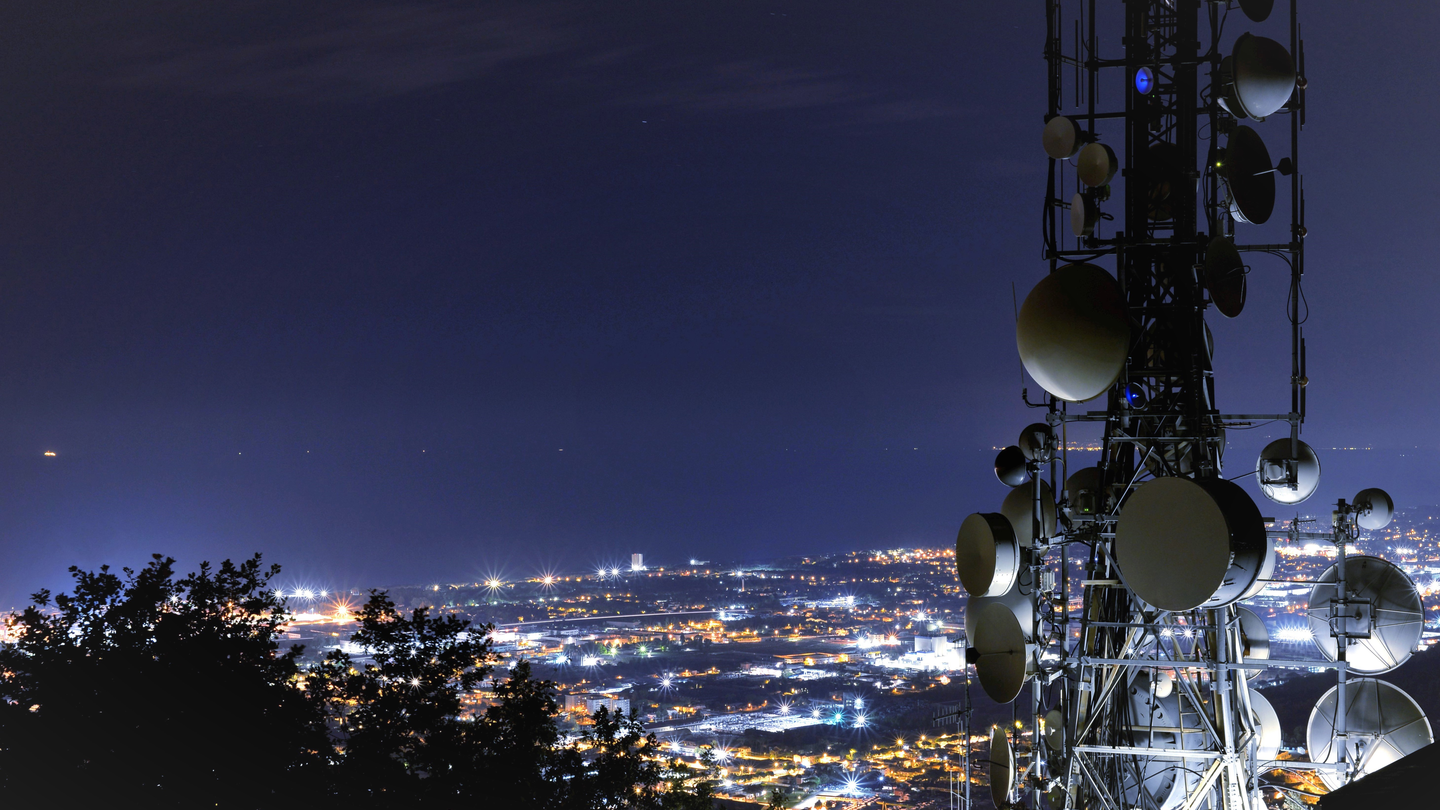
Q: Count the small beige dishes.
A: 3